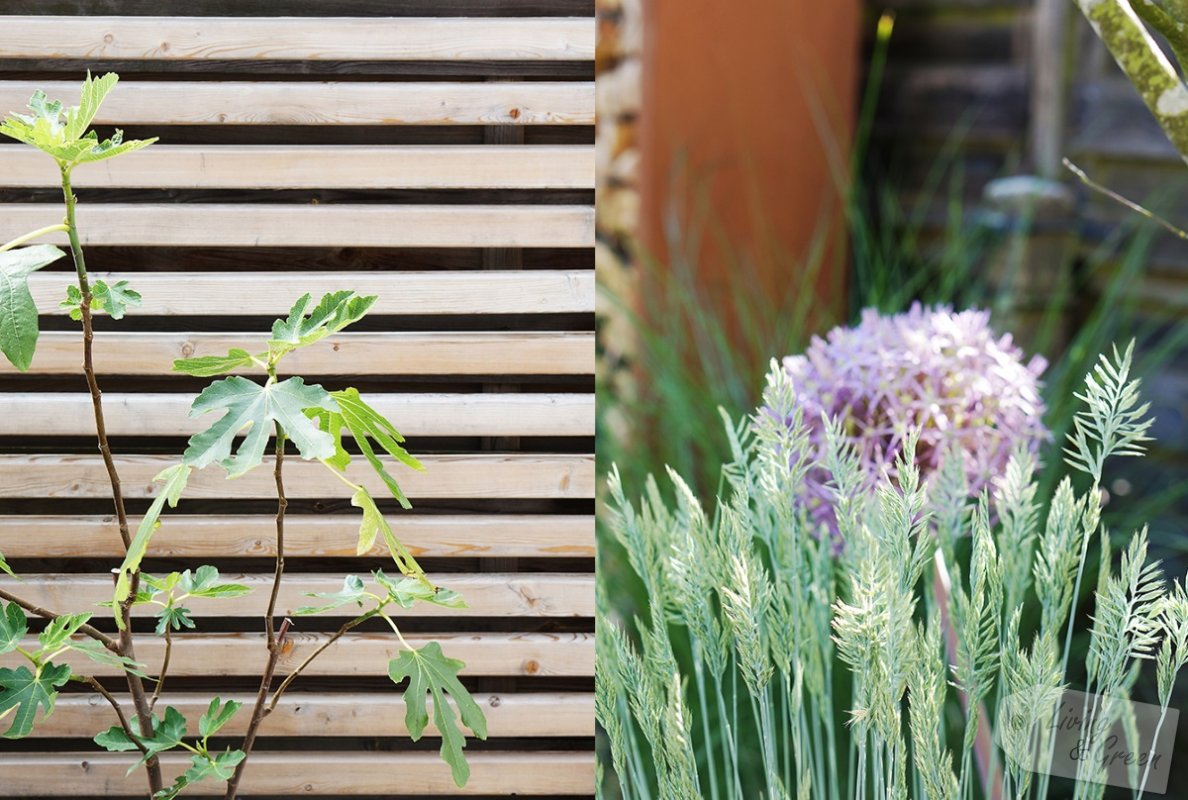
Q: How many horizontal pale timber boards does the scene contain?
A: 13